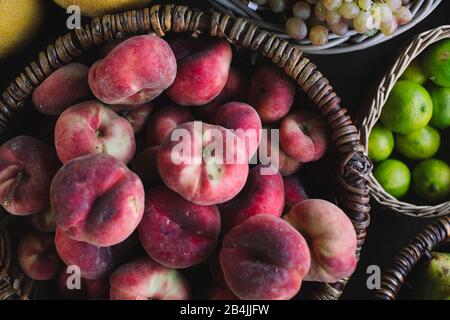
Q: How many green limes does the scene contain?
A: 8